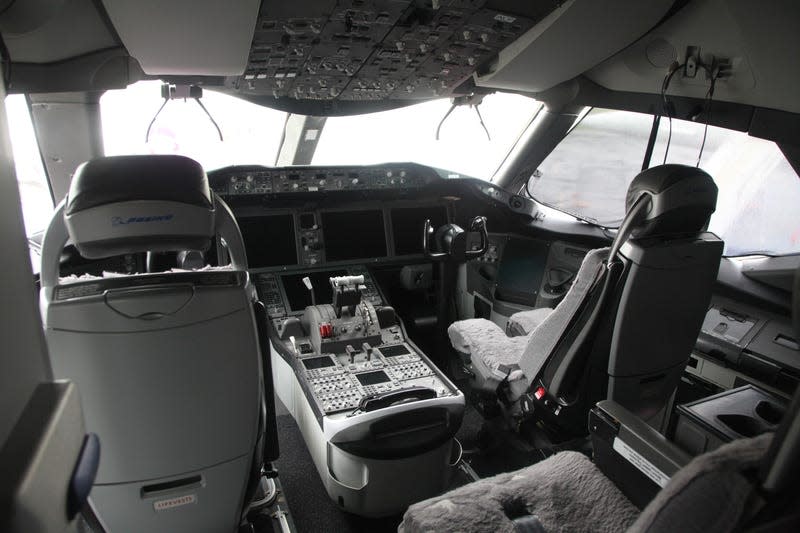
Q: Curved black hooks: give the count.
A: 4